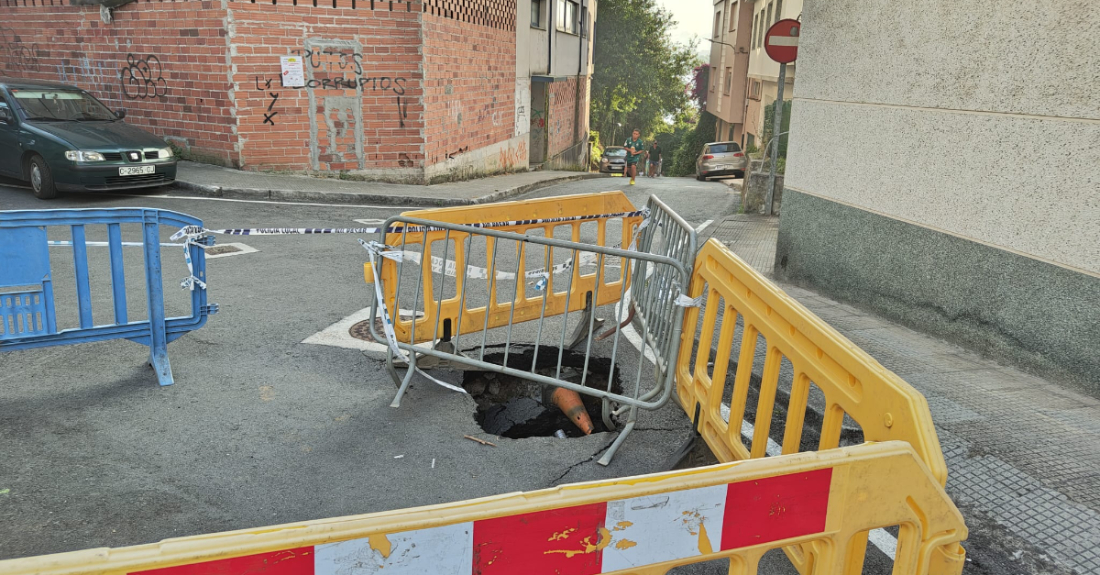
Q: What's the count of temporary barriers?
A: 6